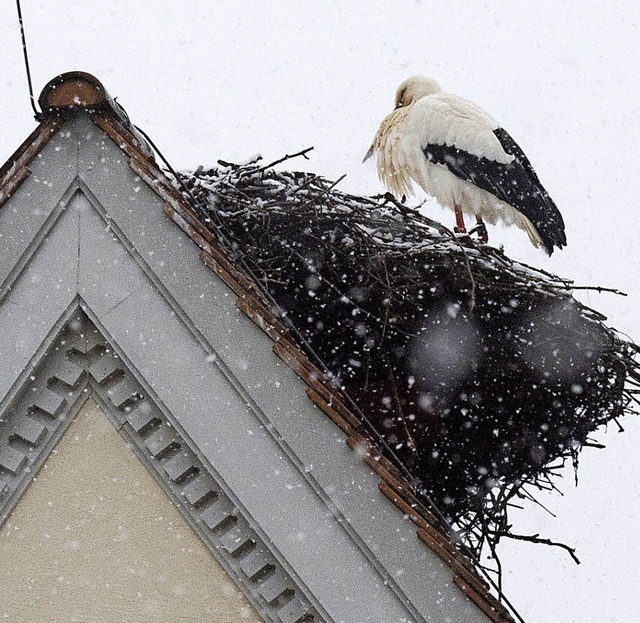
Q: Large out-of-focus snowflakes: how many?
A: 2